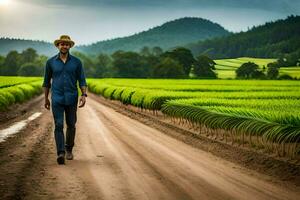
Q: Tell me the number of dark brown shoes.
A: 2